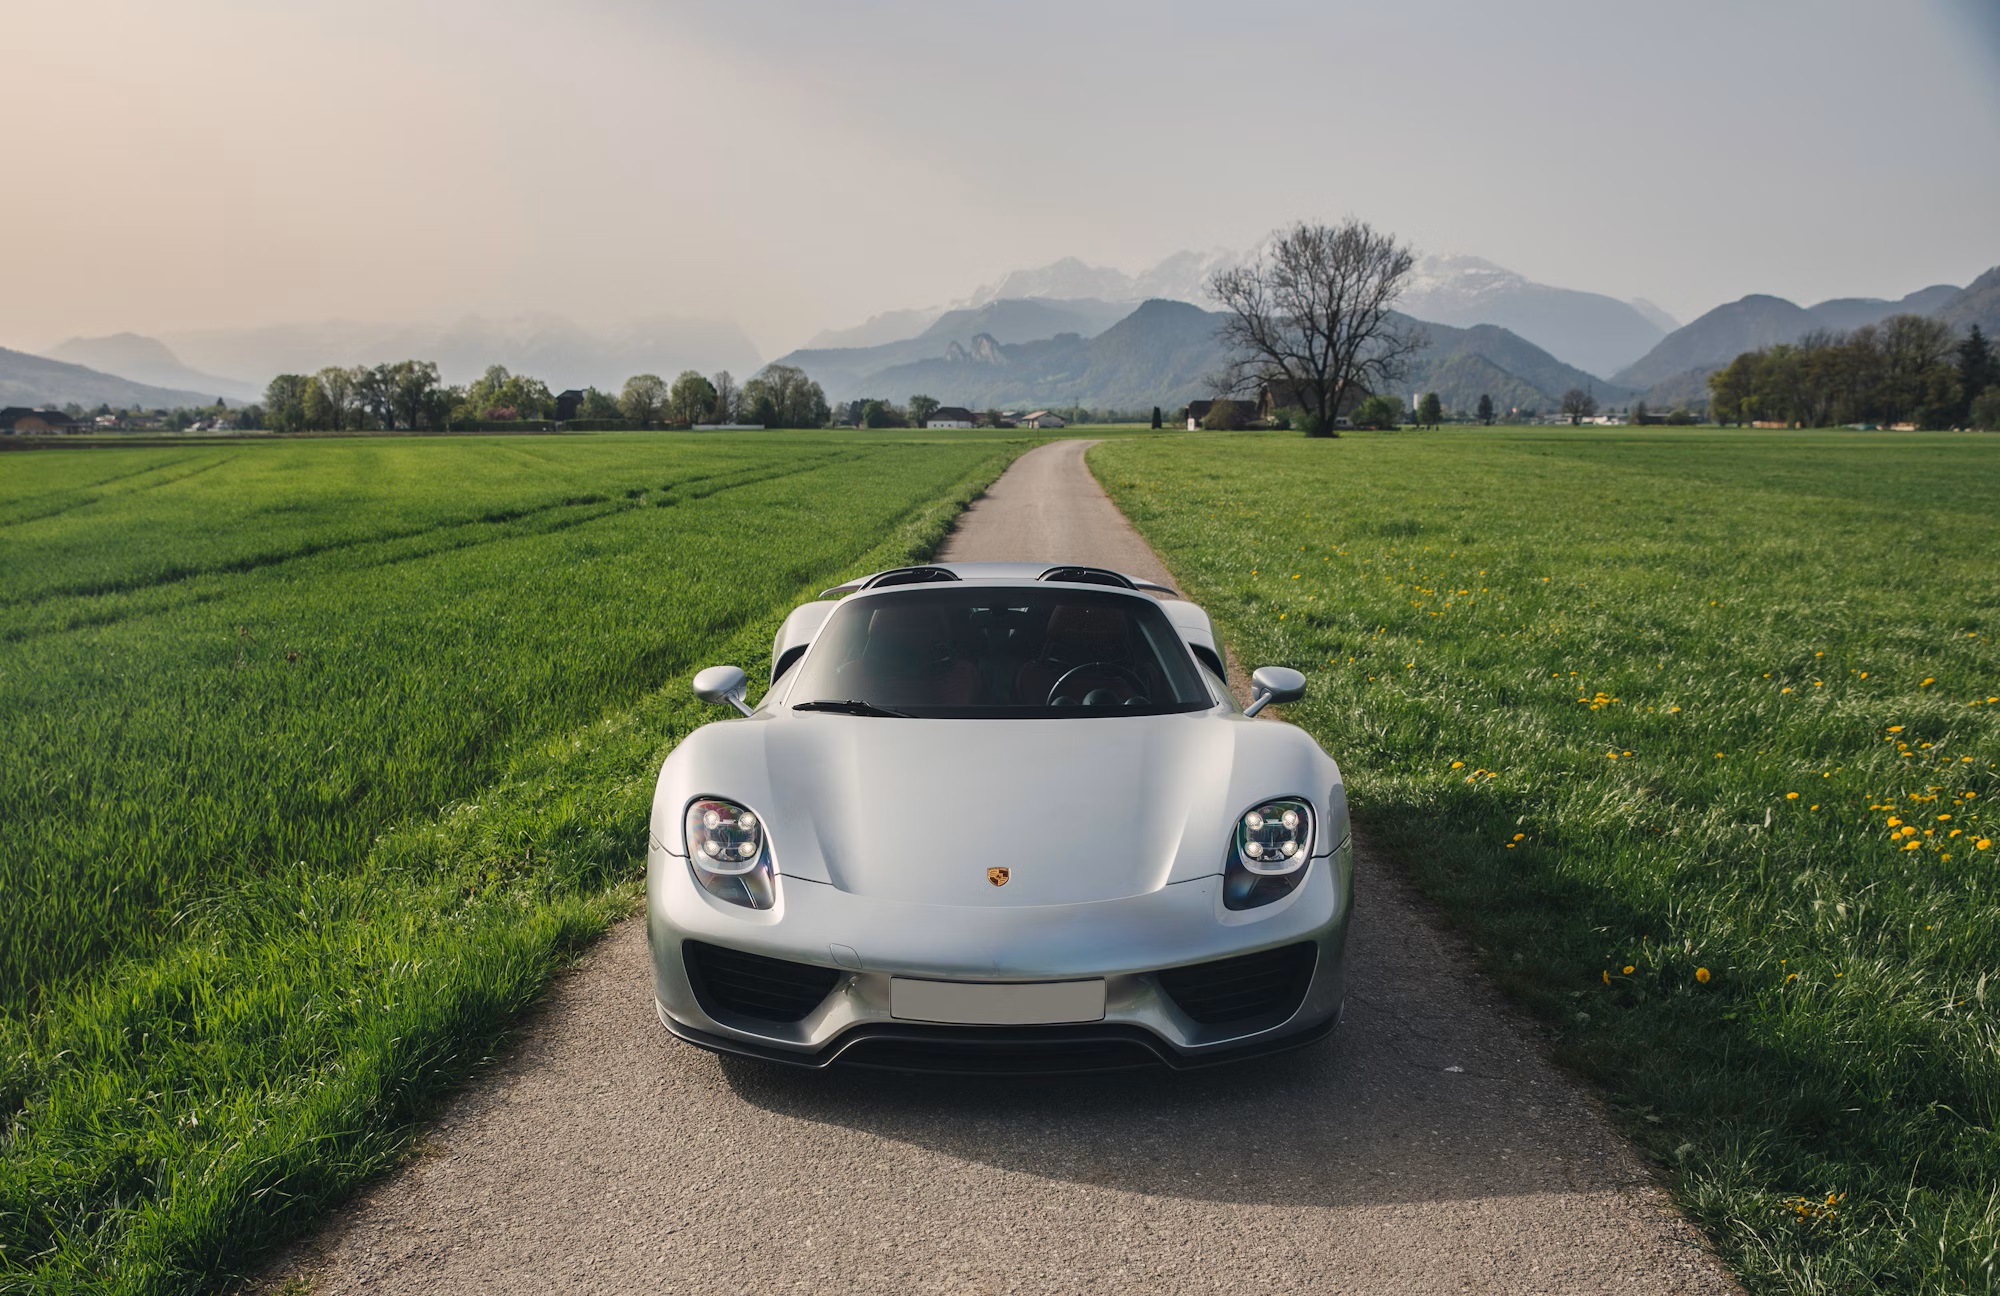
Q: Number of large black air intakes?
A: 2